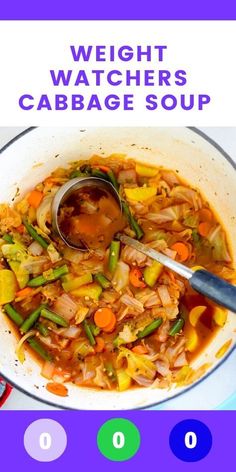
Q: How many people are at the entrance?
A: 0